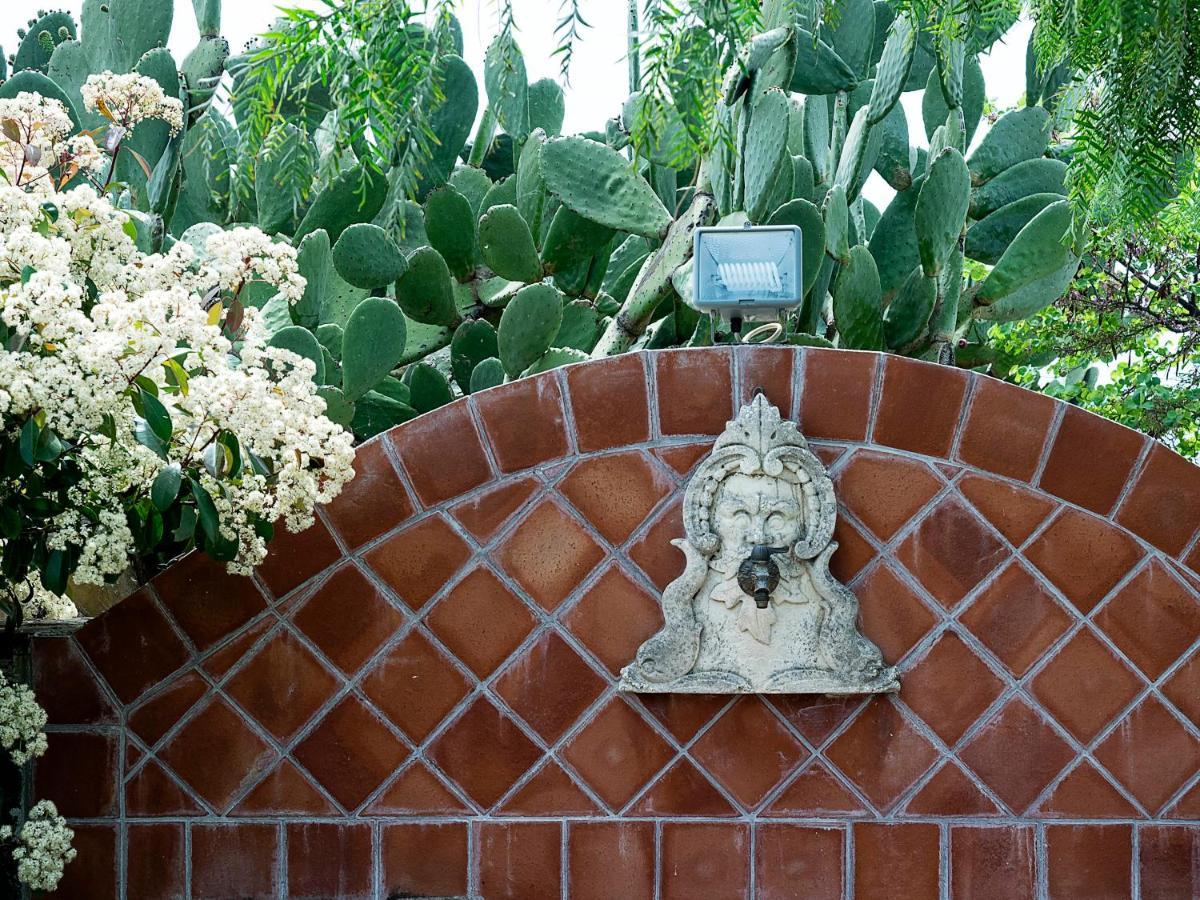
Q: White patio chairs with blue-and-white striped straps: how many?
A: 0